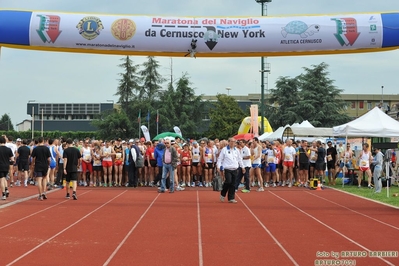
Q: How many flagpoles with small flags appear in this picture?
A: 3